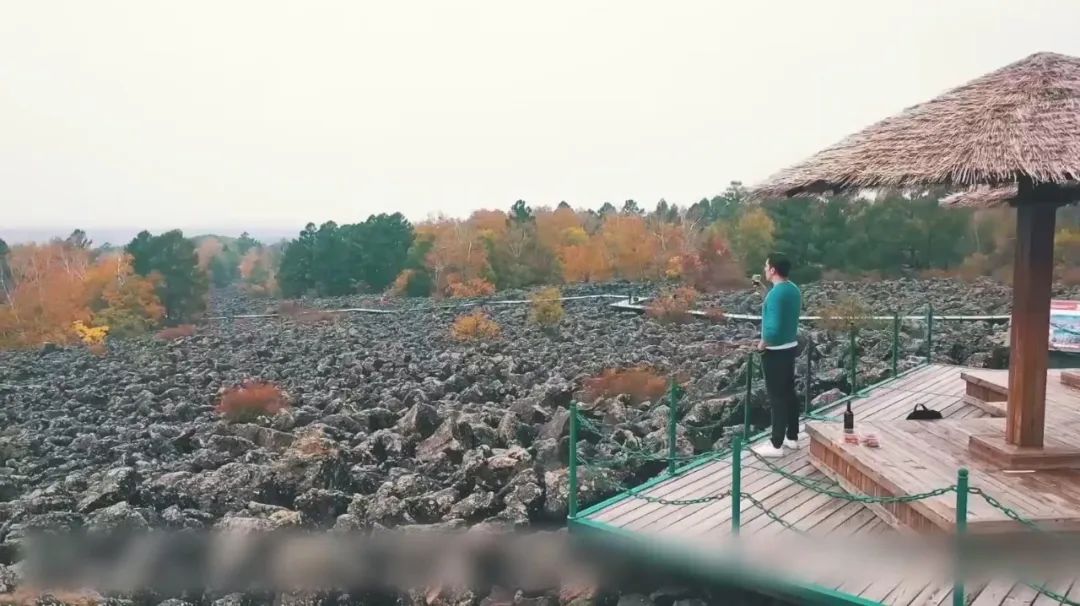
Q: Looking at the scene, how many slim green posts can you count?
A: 9